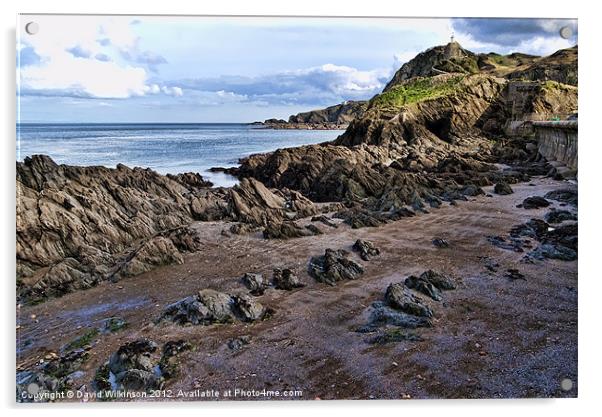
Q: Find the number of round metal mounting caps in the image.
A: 4